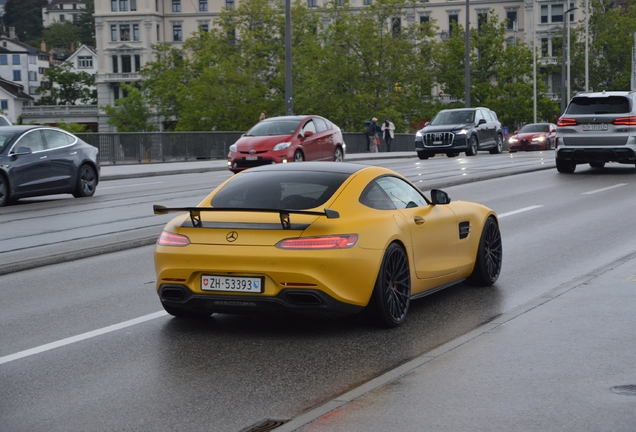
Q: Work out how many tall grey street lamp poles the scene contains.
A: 3